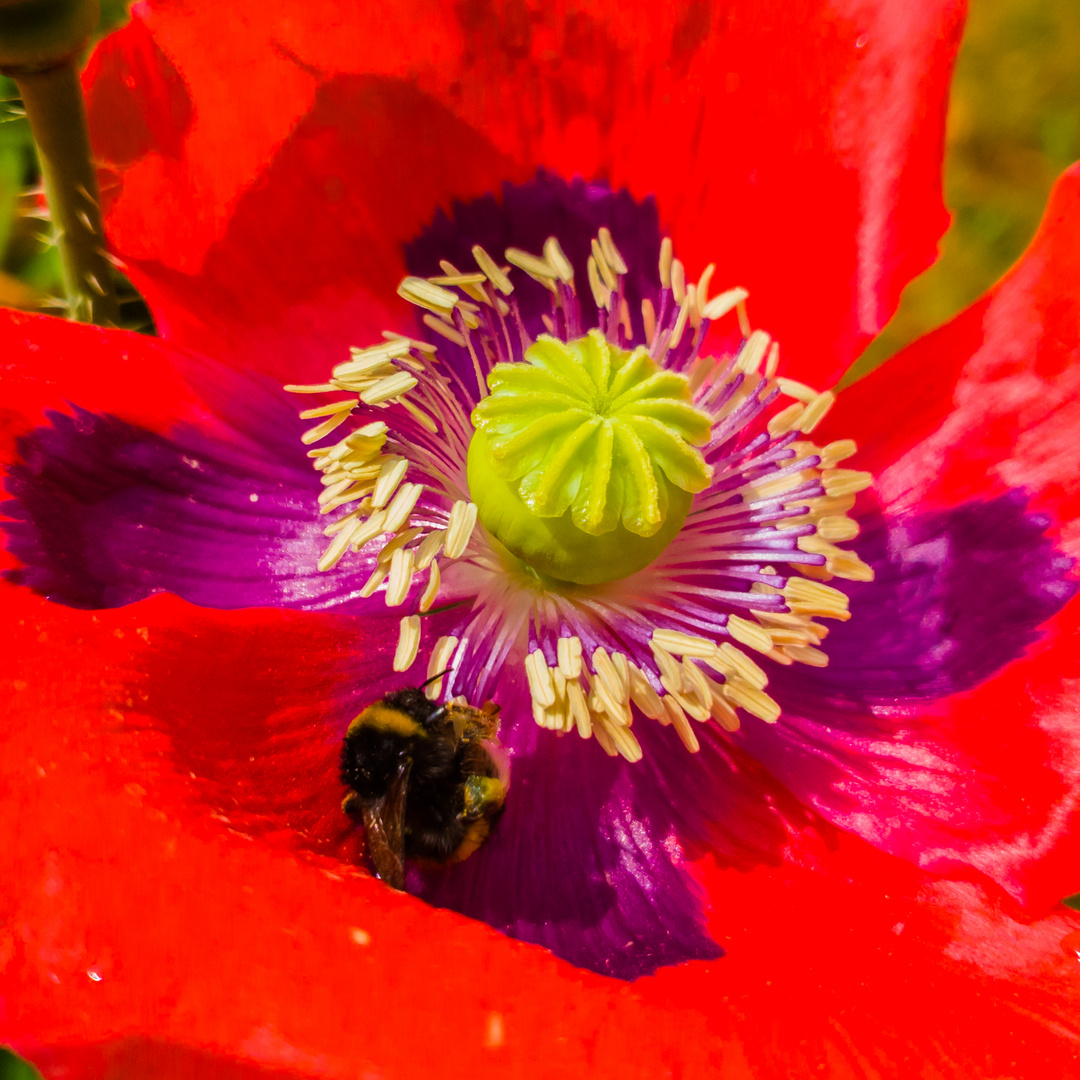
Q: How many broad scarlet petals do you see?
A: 4